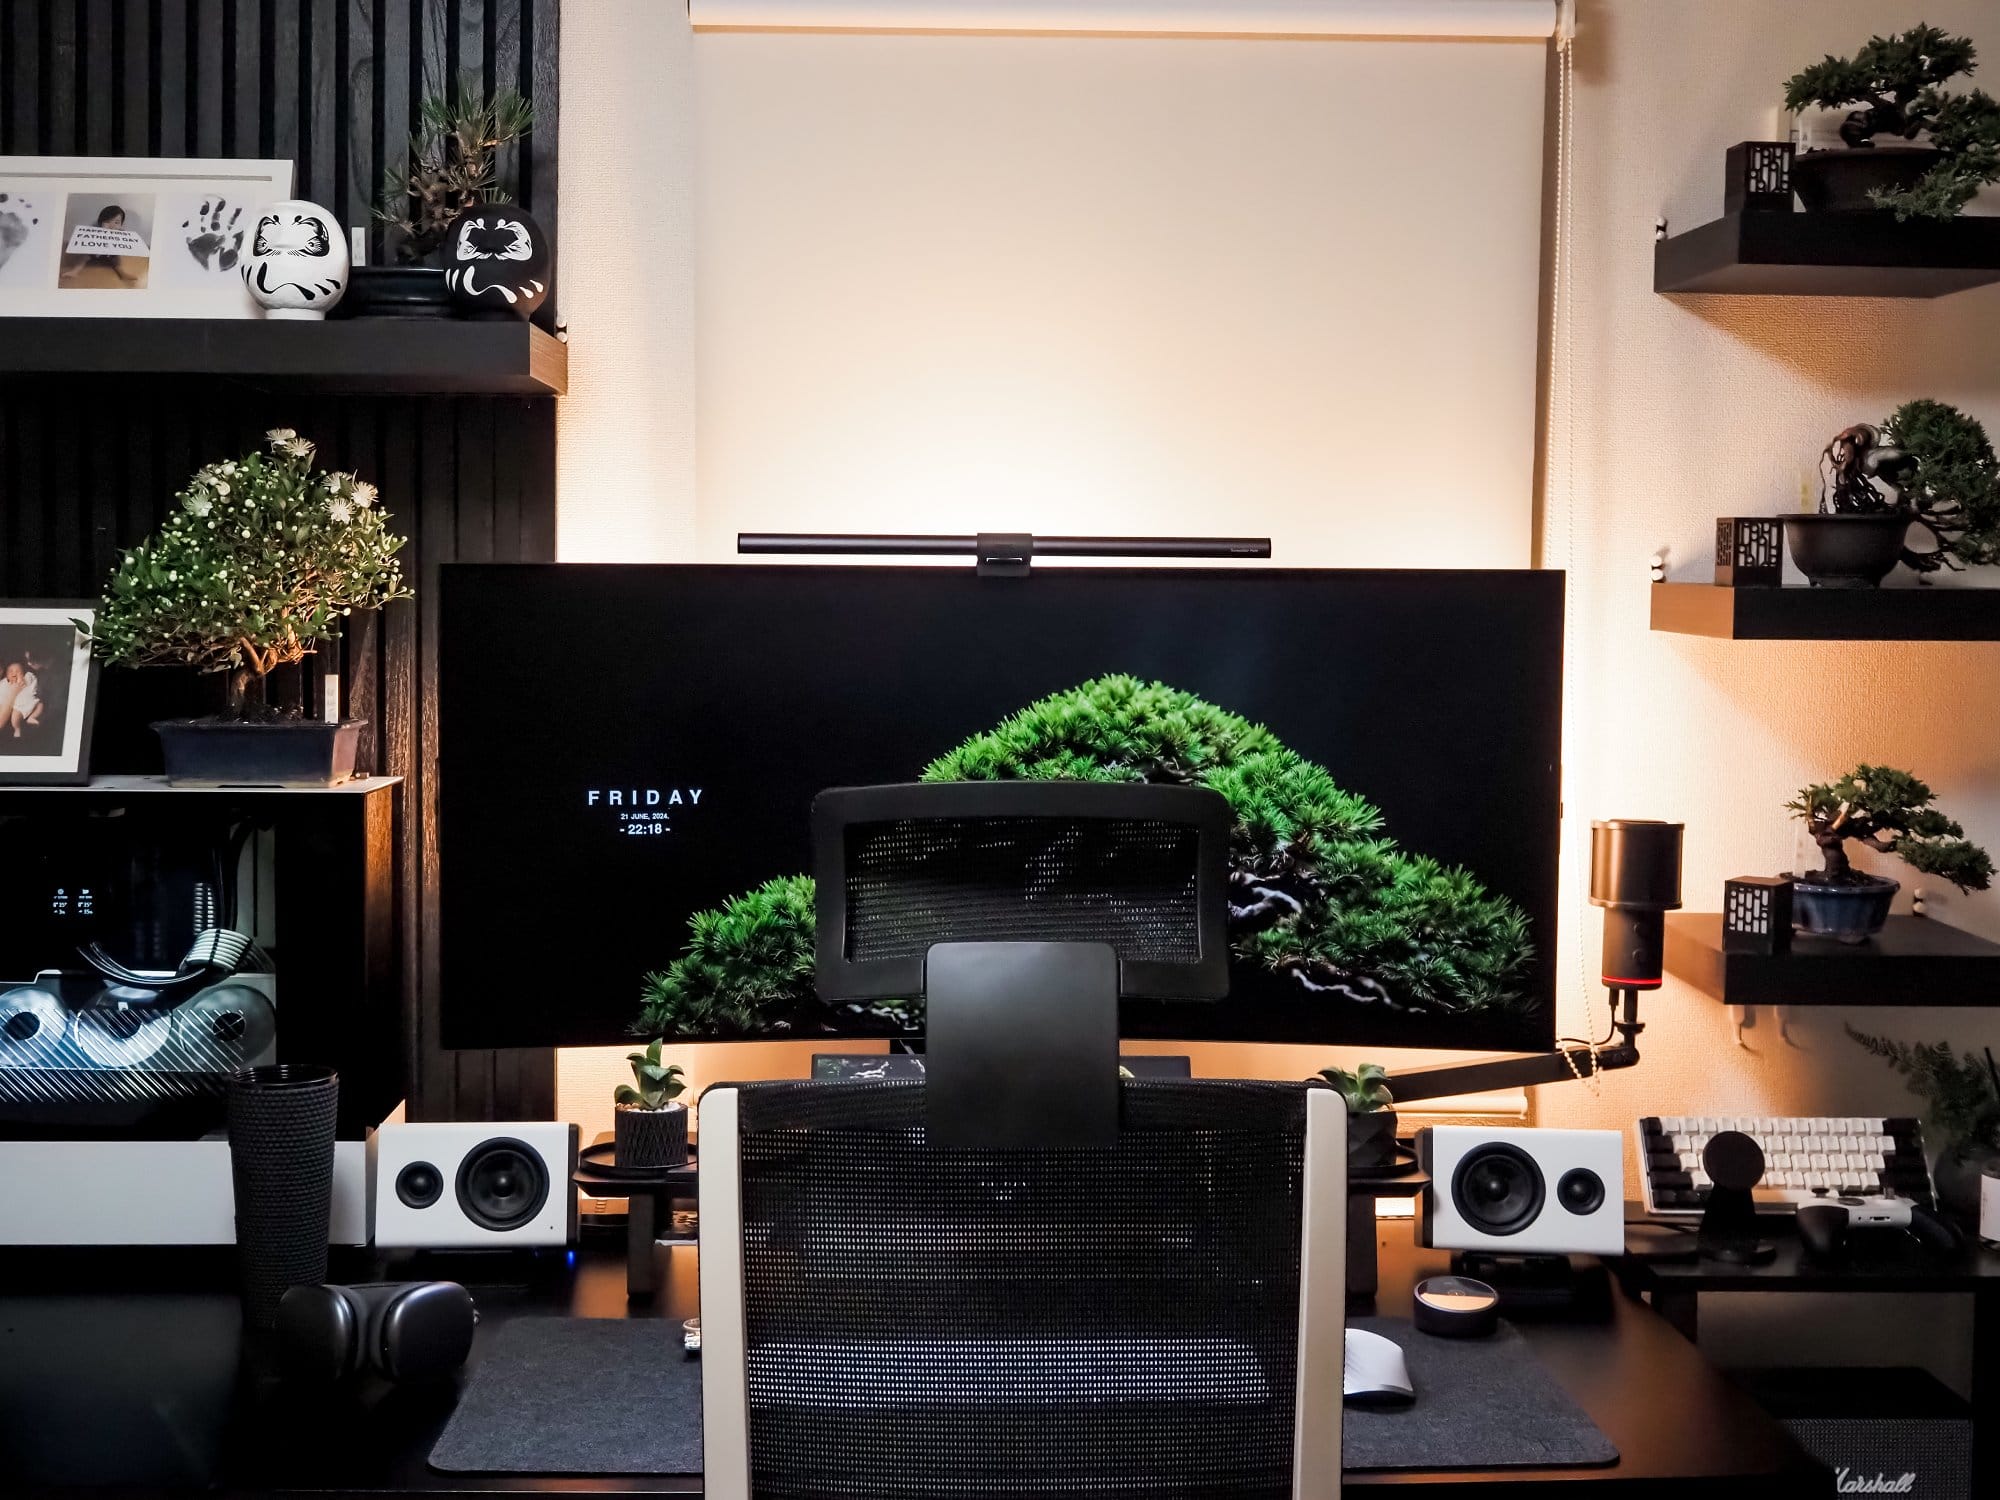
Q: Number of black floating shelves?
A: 4